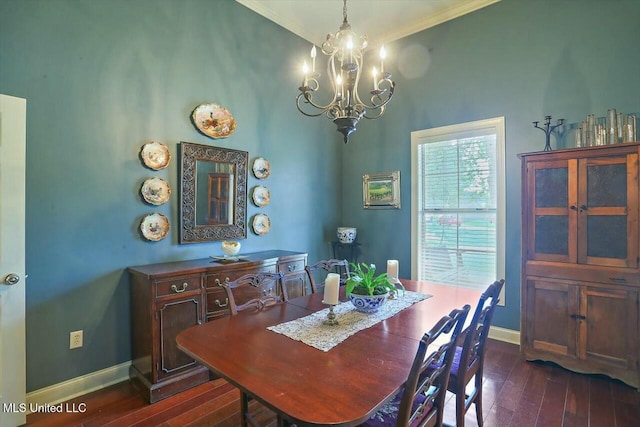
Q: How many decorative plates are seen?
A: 7